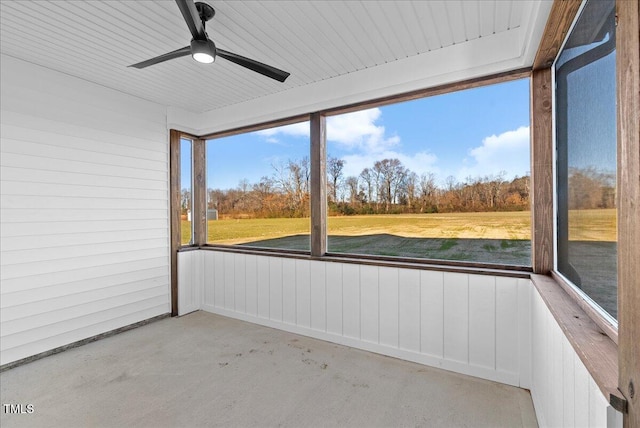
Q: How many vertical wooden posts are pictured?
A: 5